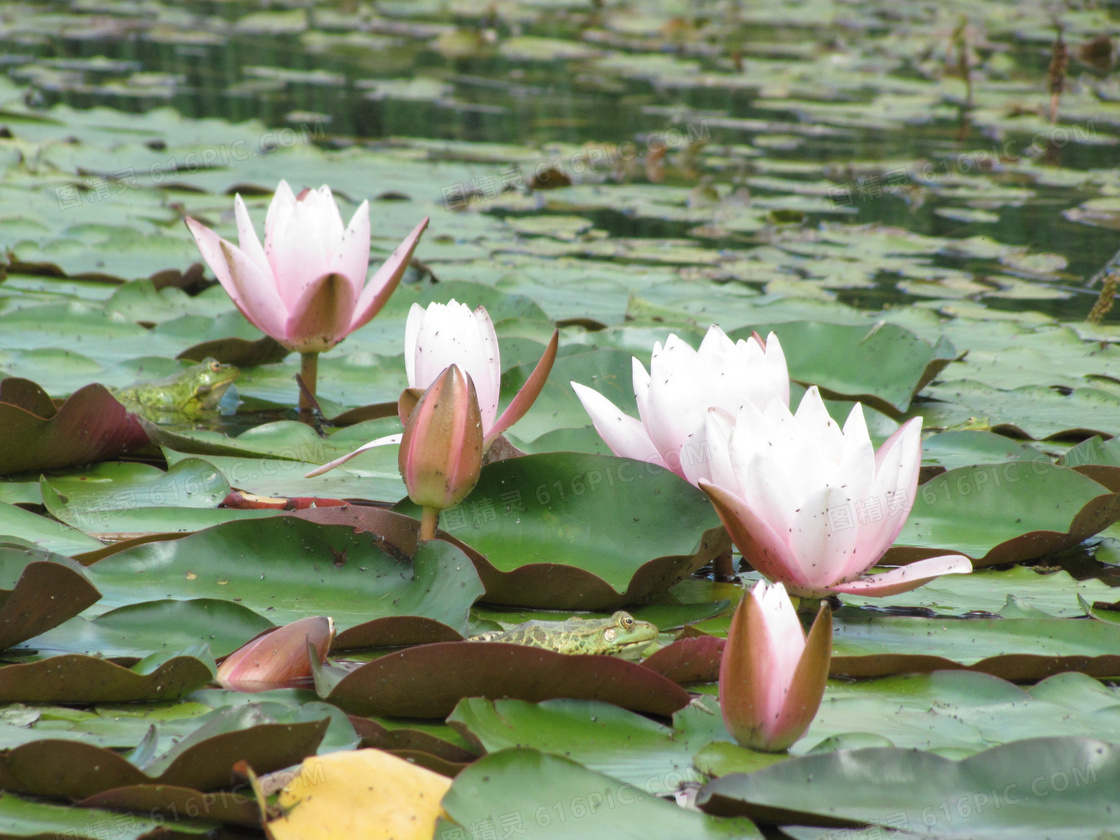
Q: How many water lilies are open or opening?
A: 5